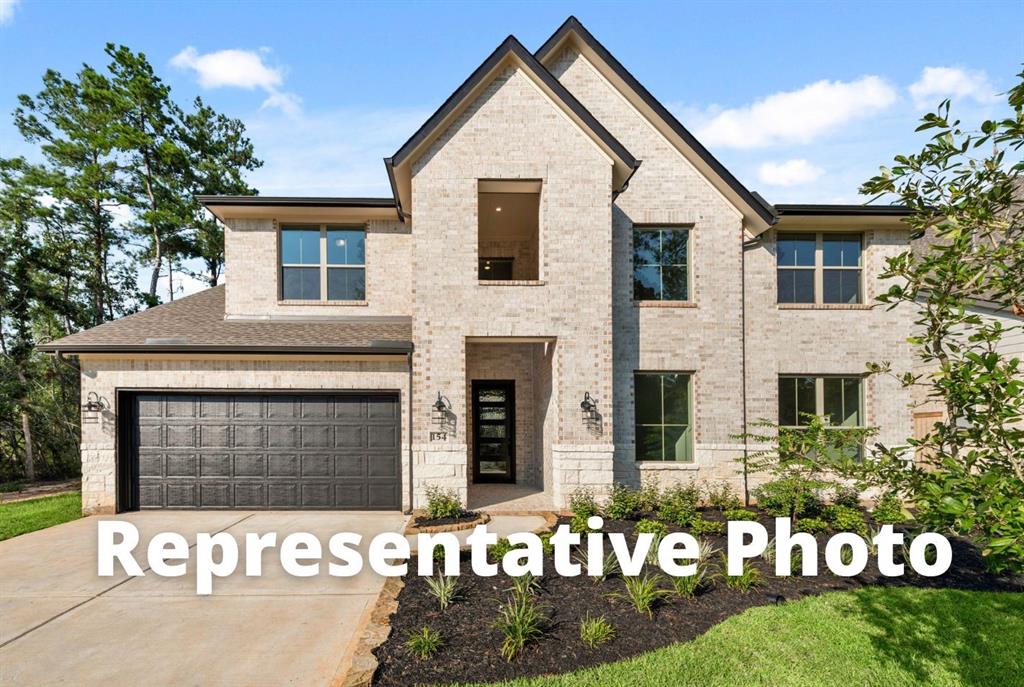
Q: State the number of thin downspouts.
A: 2